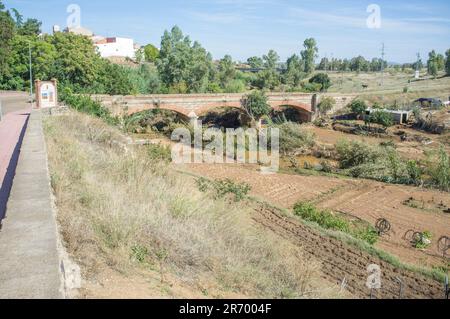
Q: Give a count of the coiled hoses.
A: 3